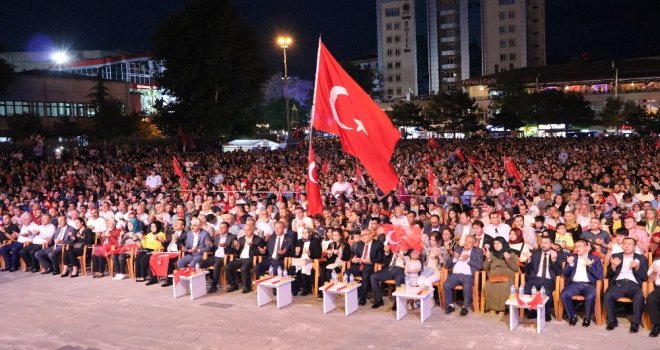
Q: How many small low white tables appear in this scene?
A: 5